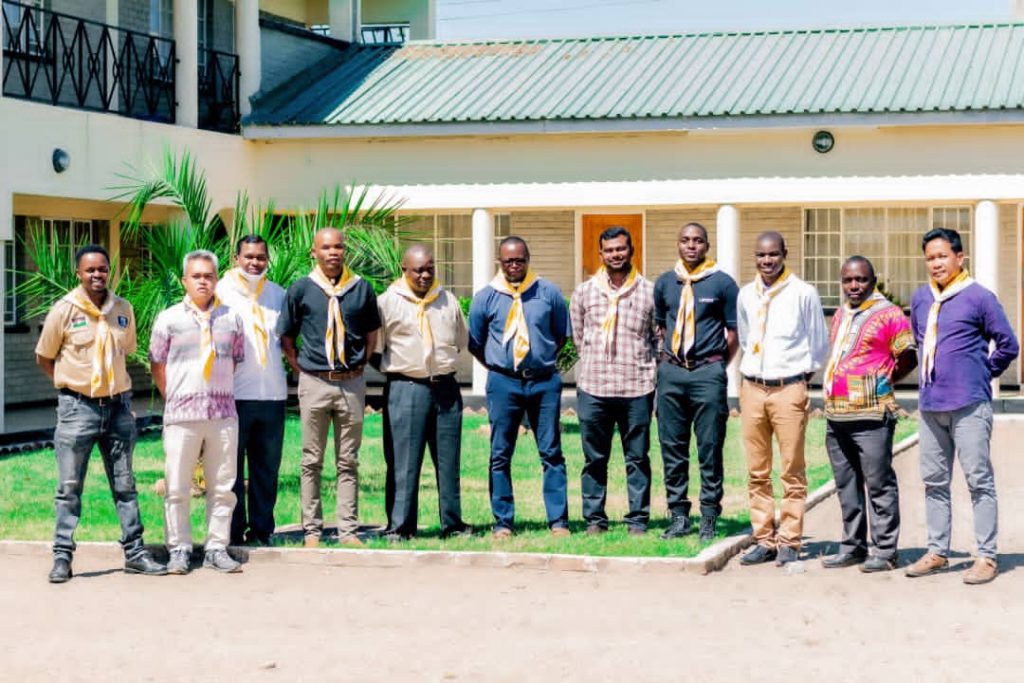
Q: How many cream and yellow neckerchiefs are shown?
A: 11